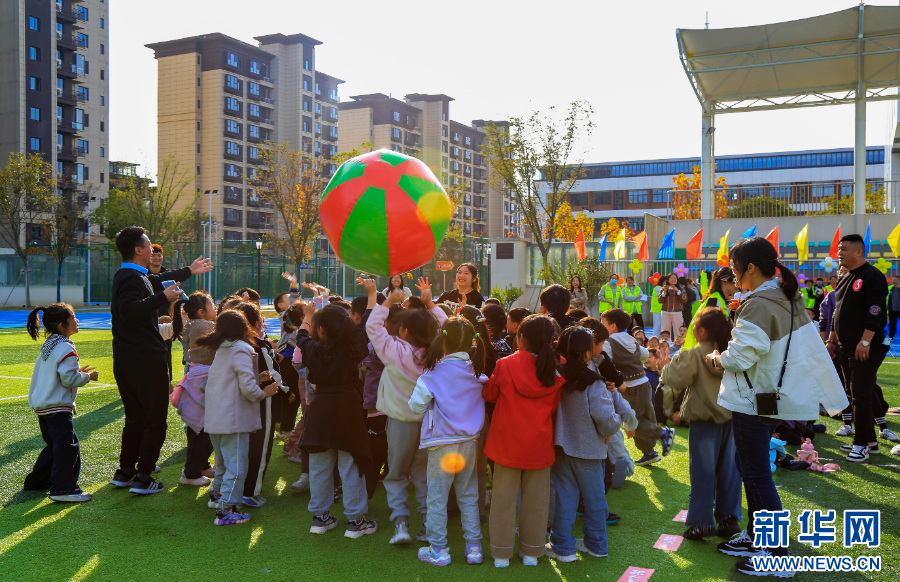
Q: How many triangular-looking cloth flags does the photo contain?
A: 13